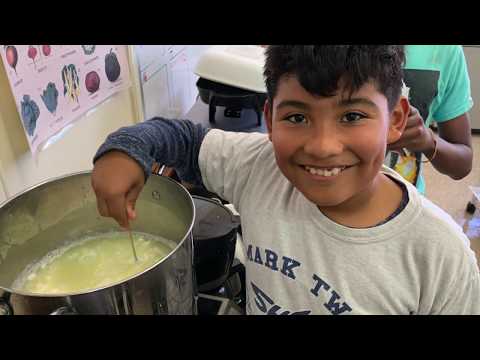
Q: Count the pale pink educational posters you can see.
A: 1